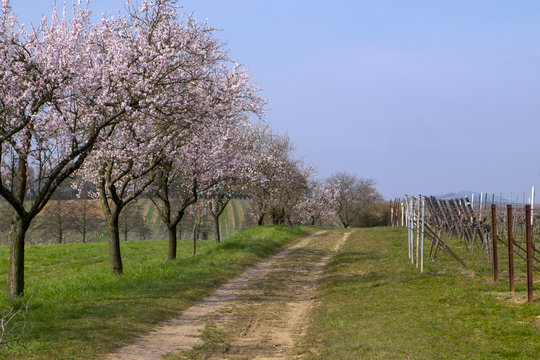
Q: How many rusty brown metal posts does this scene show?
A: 3